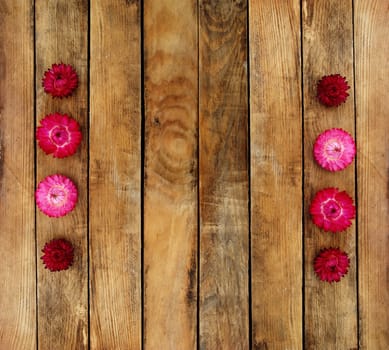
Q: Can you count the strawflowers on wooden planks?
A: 8